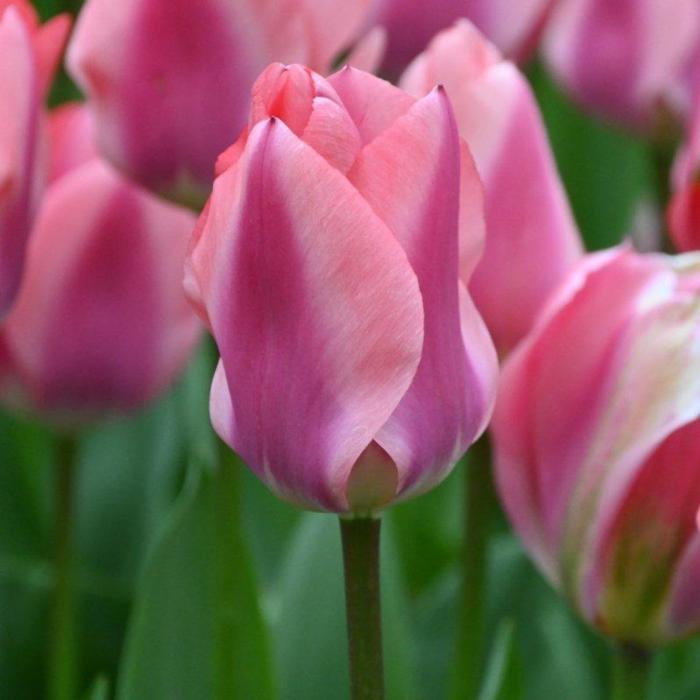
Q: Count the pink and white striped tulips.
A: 1